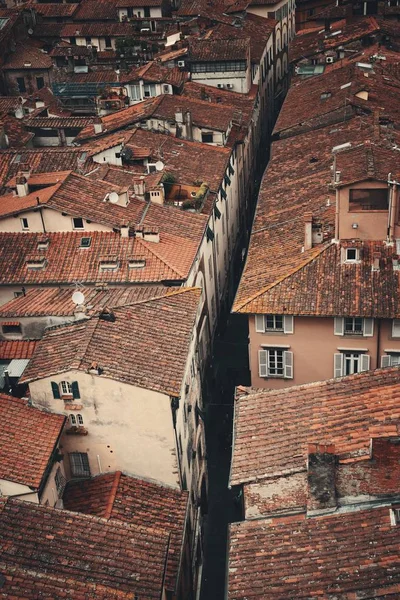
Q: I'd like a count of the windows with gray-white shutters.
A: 6